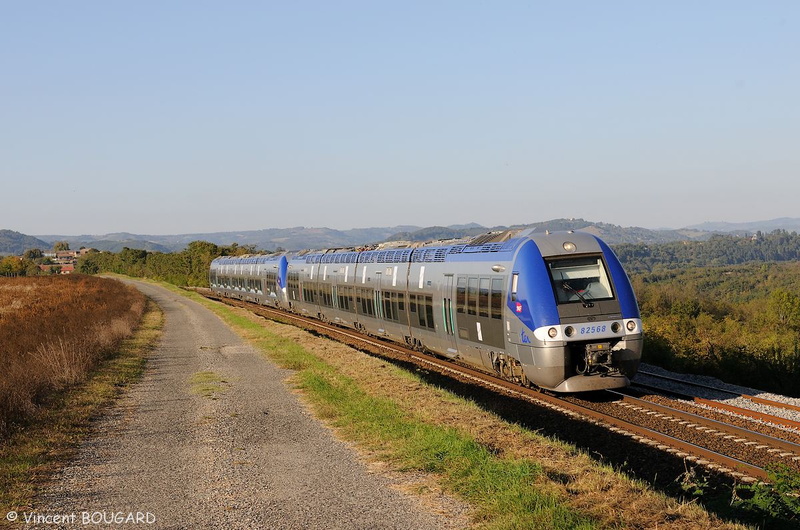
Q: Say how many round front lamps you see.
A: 5